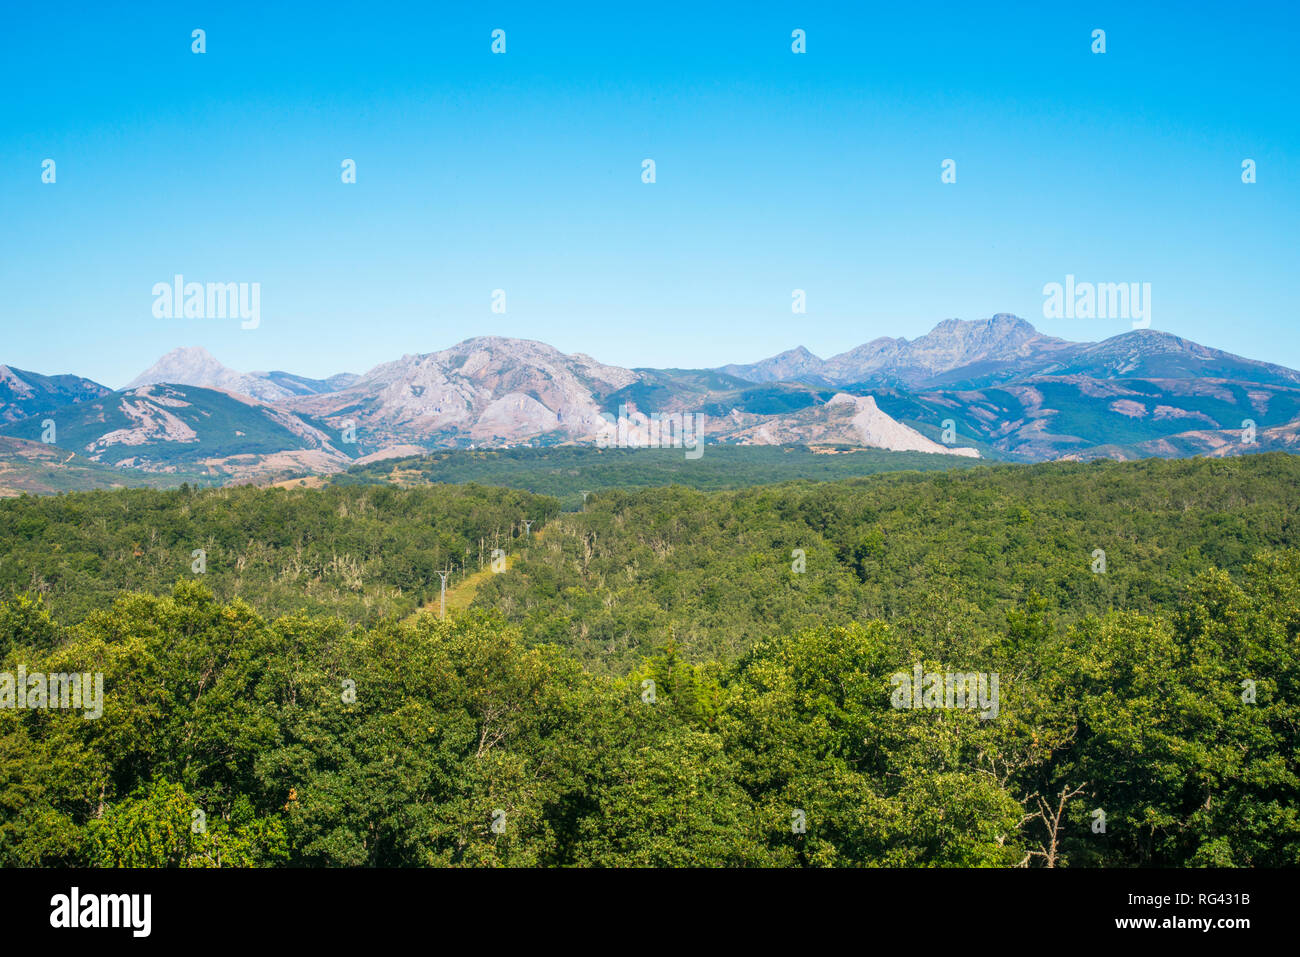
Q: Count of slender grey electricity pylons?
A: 3